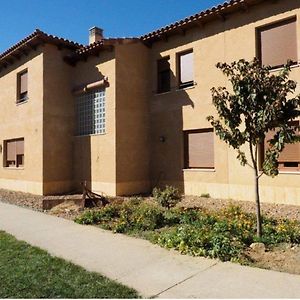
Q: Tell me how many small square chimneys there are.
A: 1